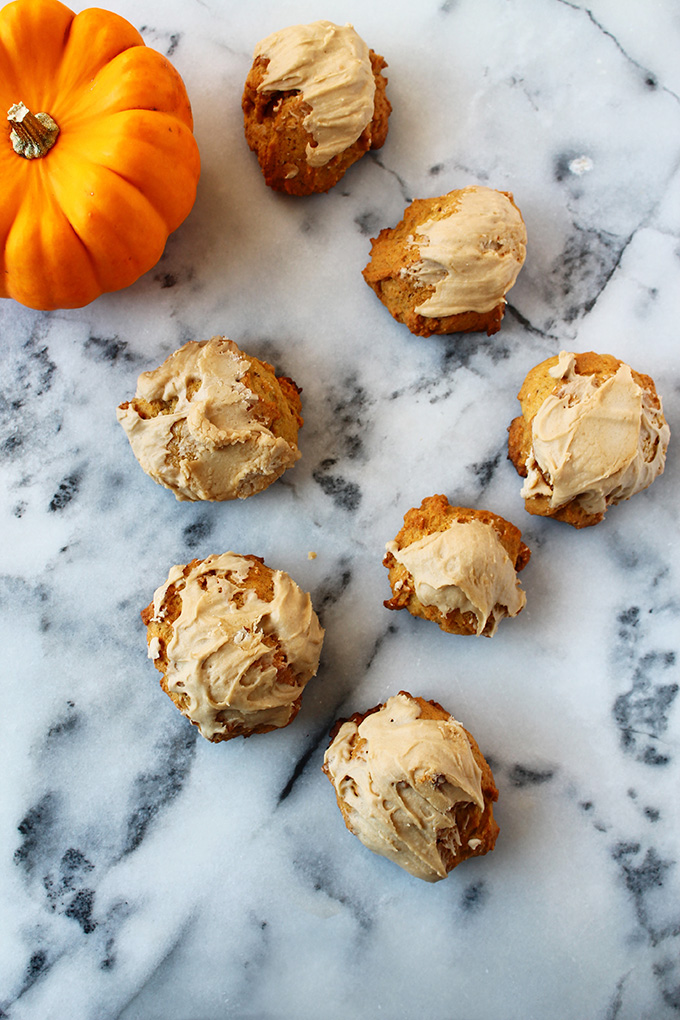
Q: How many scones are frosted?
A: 7